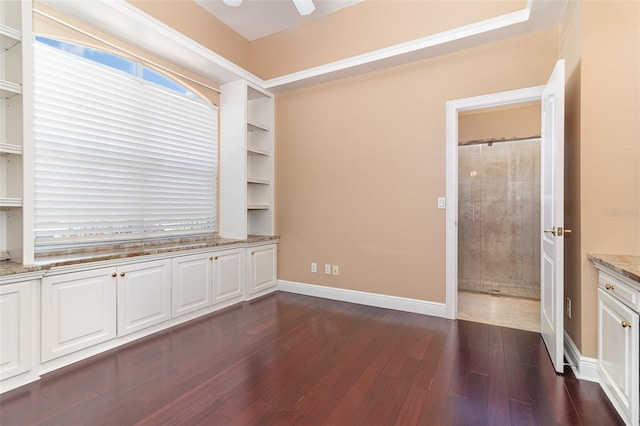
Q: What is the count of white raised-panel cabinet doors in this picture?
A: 7